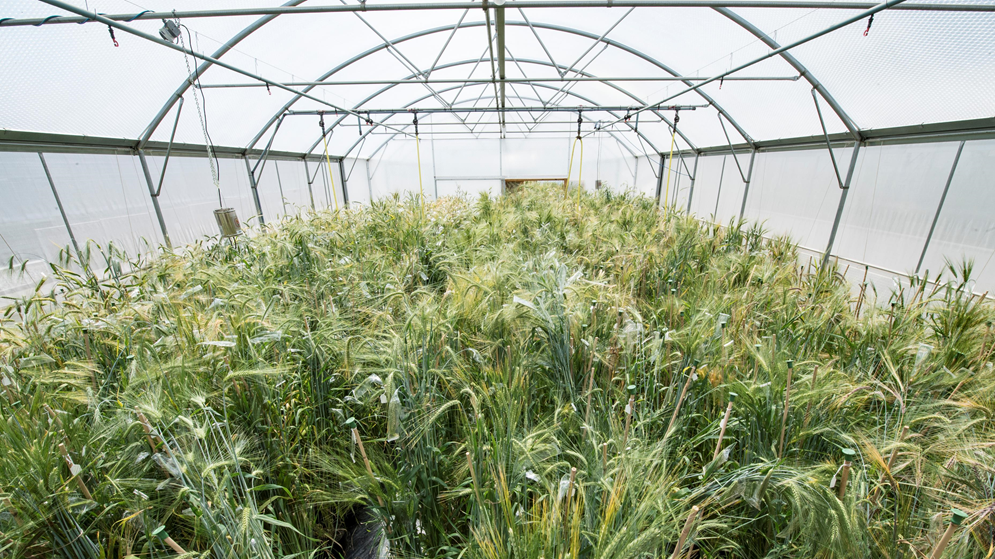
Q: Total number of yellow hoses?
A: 5